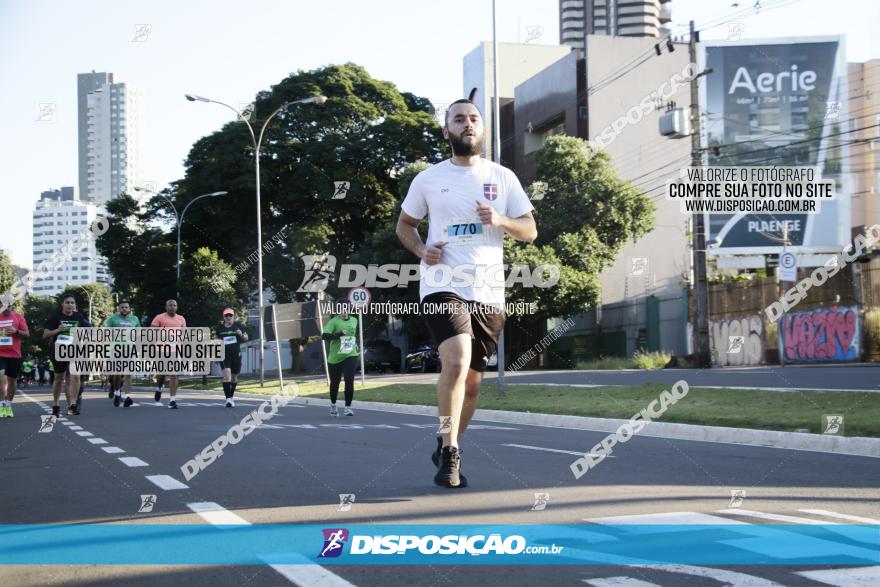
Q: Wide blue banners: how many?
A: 1